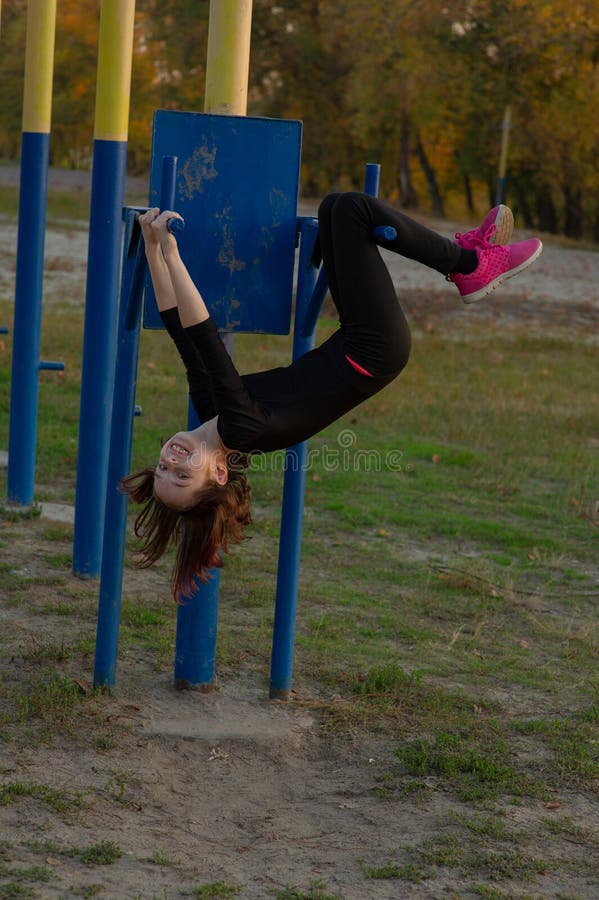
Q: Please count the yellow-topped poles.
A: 4